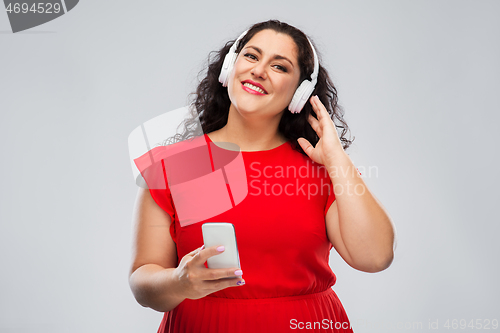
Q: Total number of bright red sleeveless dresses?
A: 1